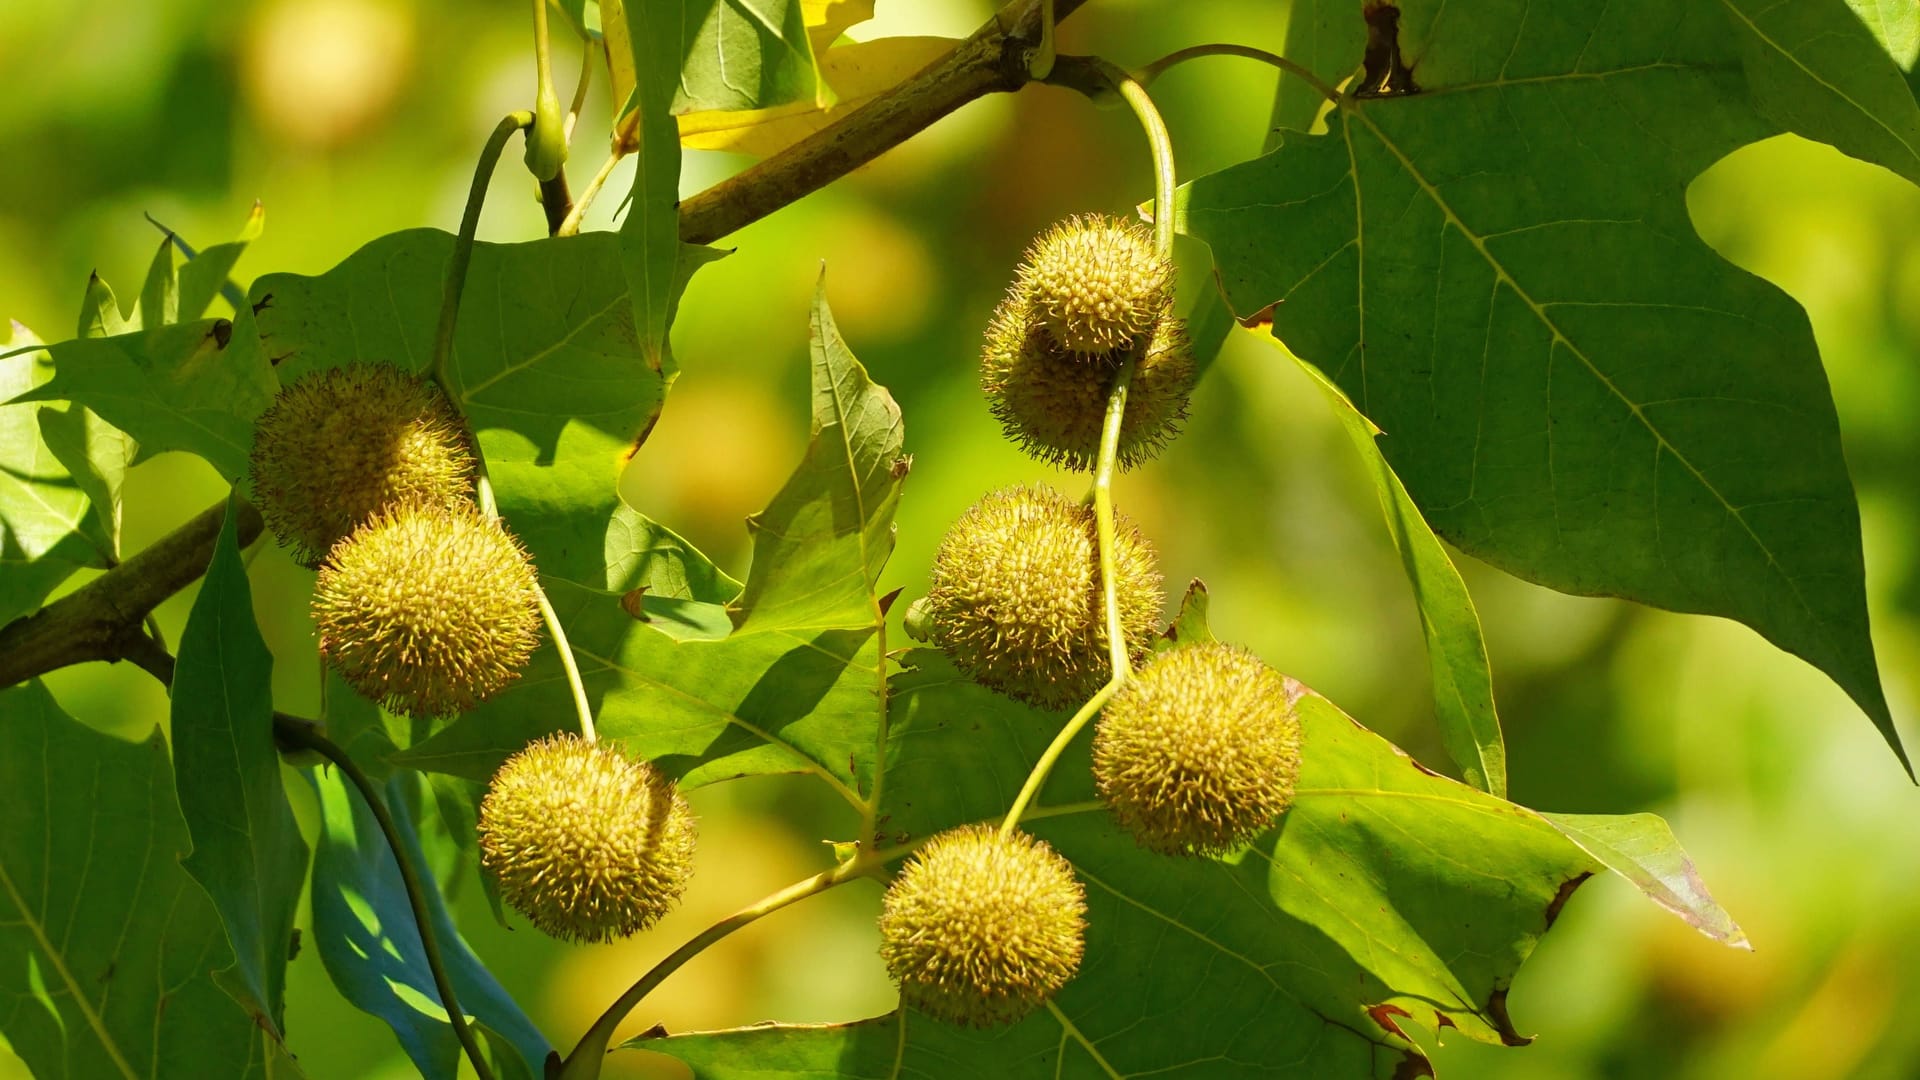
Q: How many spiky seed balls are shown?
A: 8